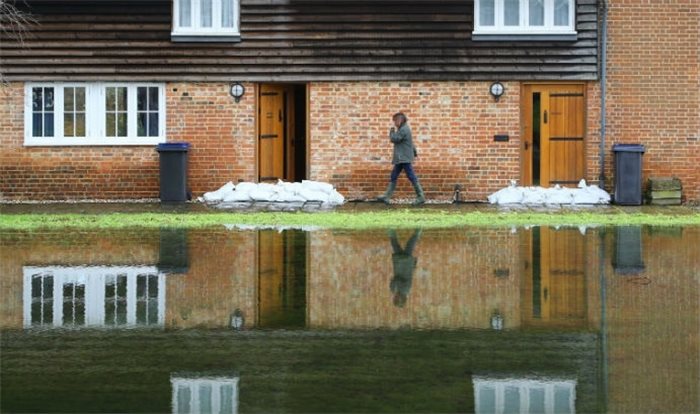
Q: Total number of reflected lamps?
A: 2